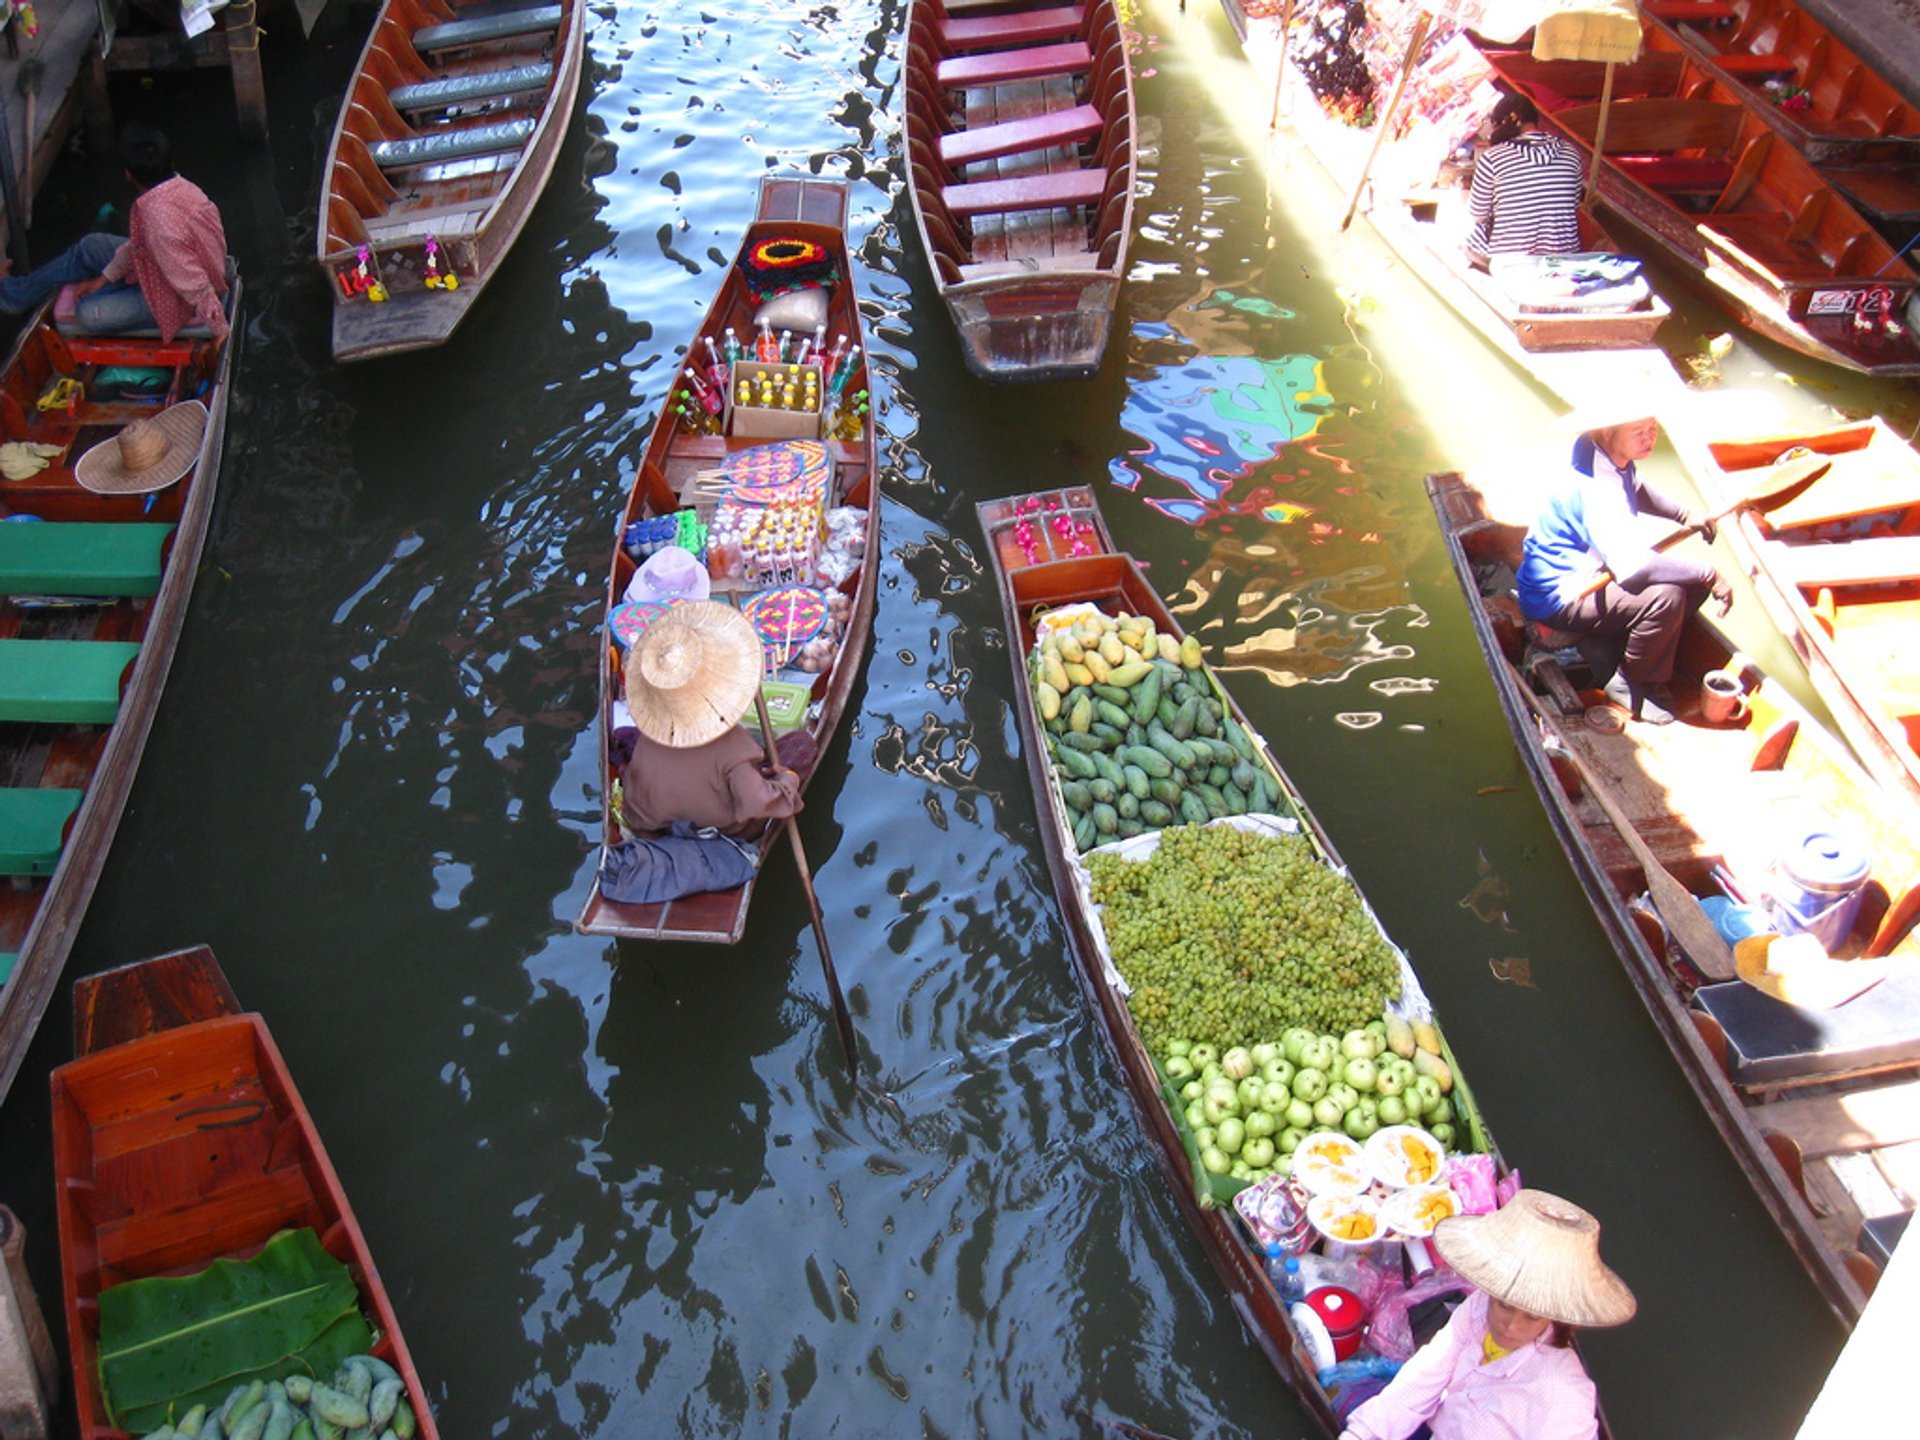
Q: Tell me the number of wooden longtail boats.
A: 11